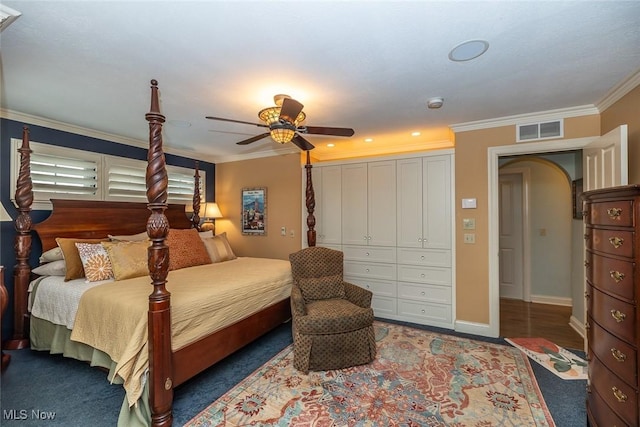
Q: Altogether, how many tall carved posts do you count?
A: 4